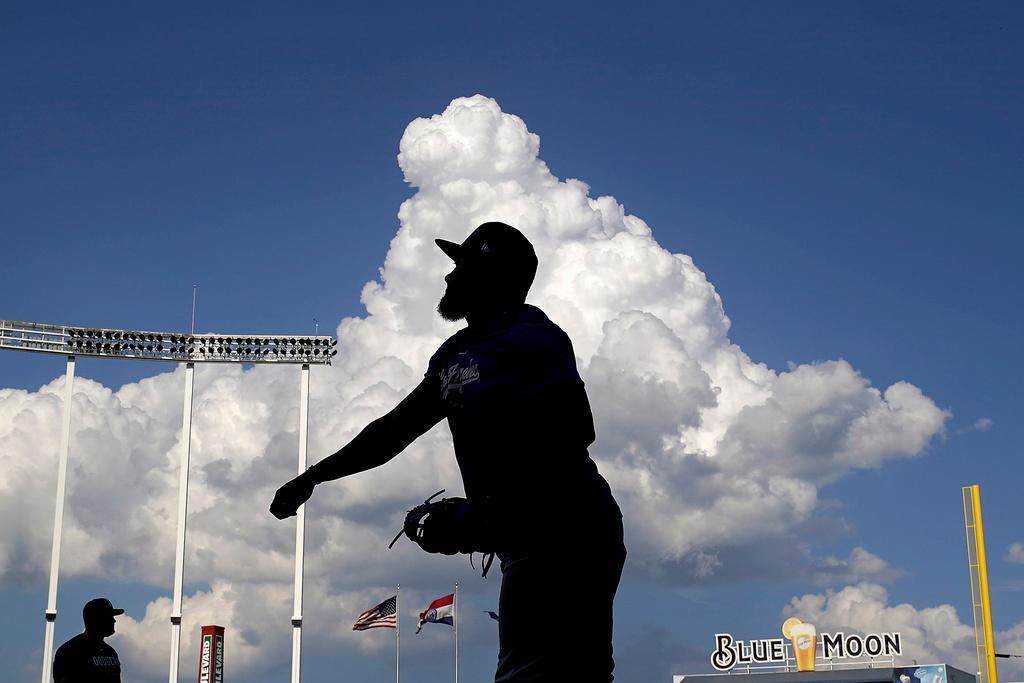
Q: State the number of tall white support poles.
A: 3